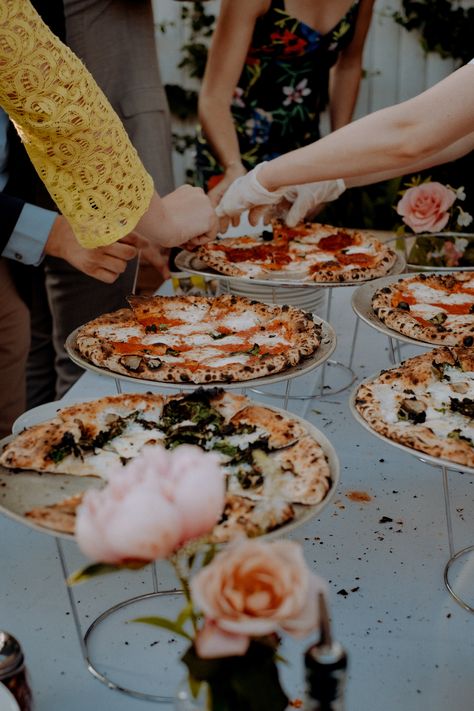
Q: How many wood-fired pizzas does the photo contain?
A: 5